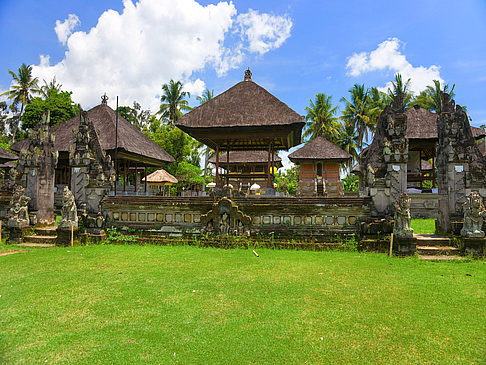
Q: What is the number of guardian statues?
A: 4